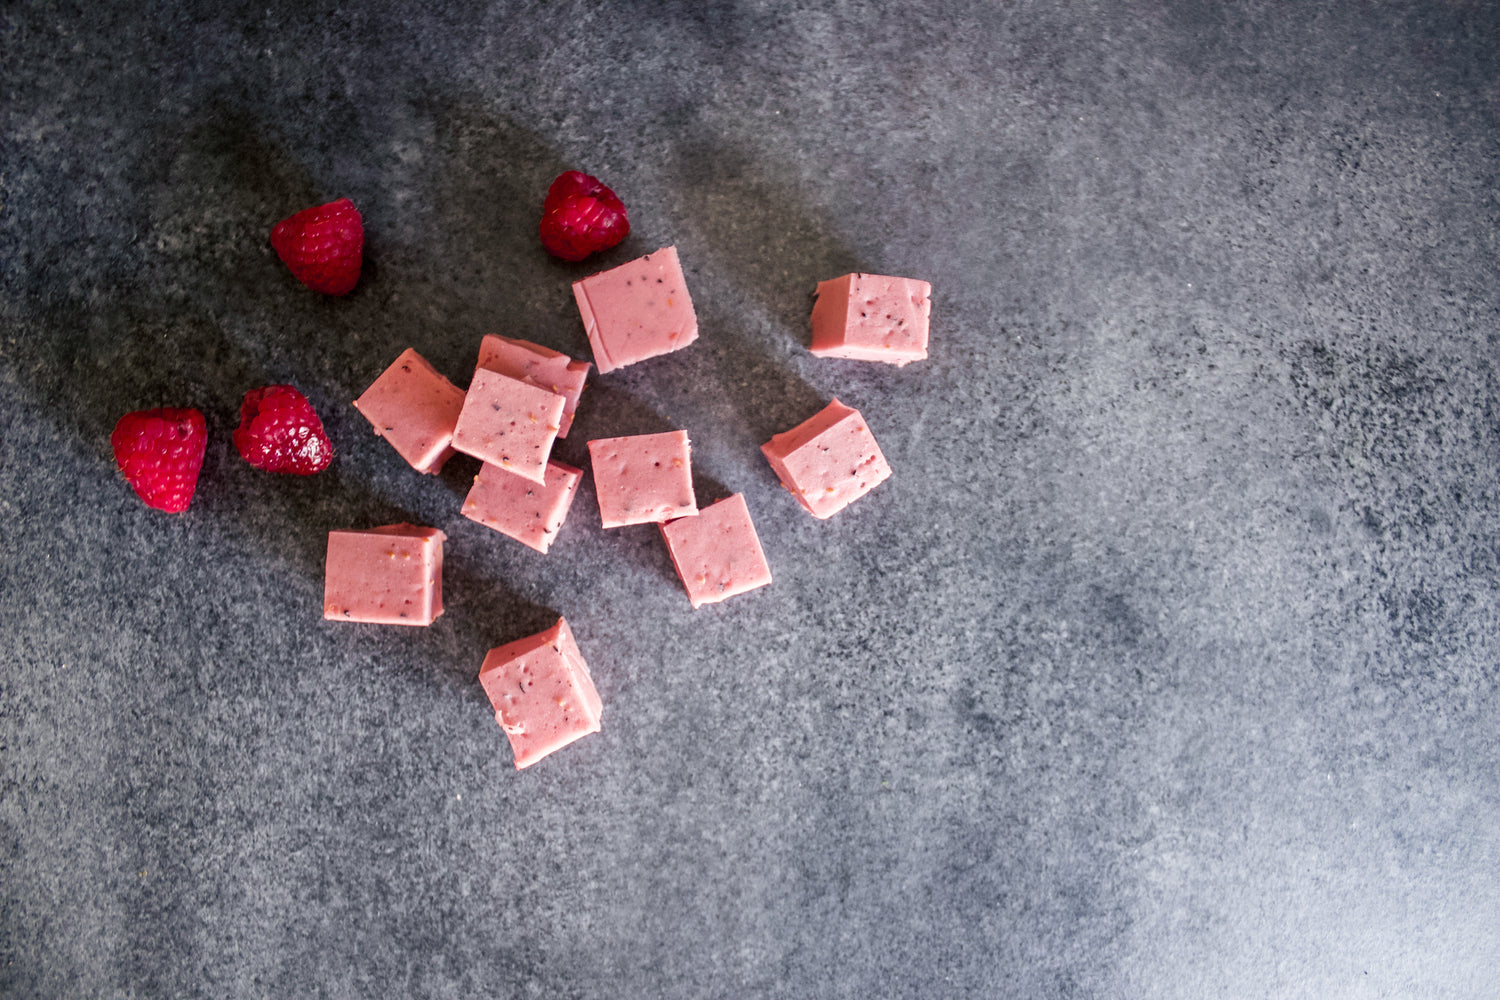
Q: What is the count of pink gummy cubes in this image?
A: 11